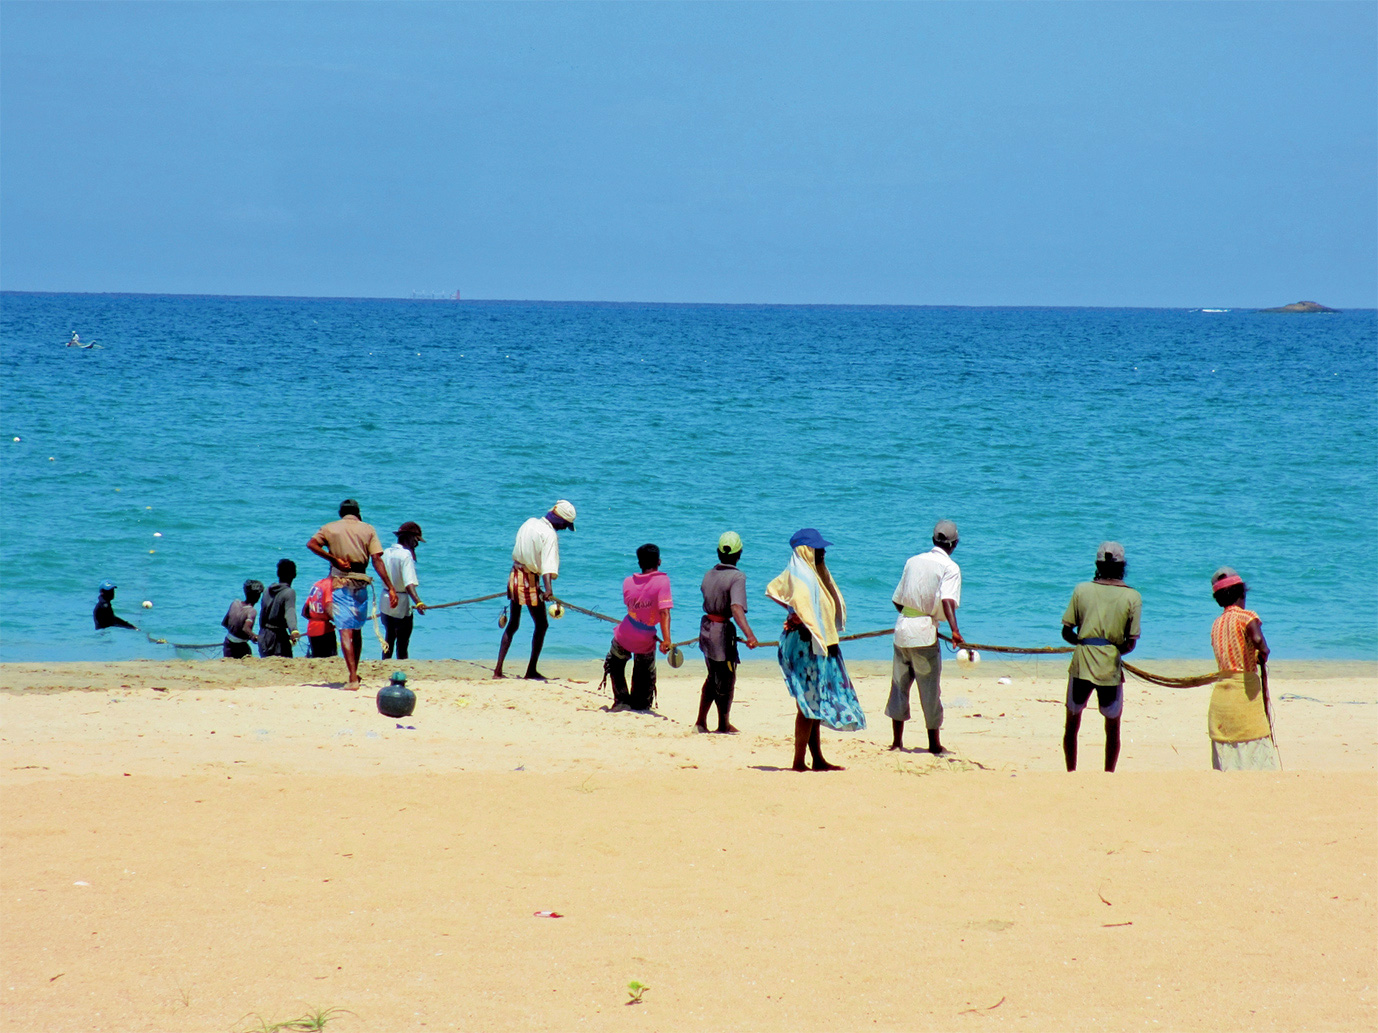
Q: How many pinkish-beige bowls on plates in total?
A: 0